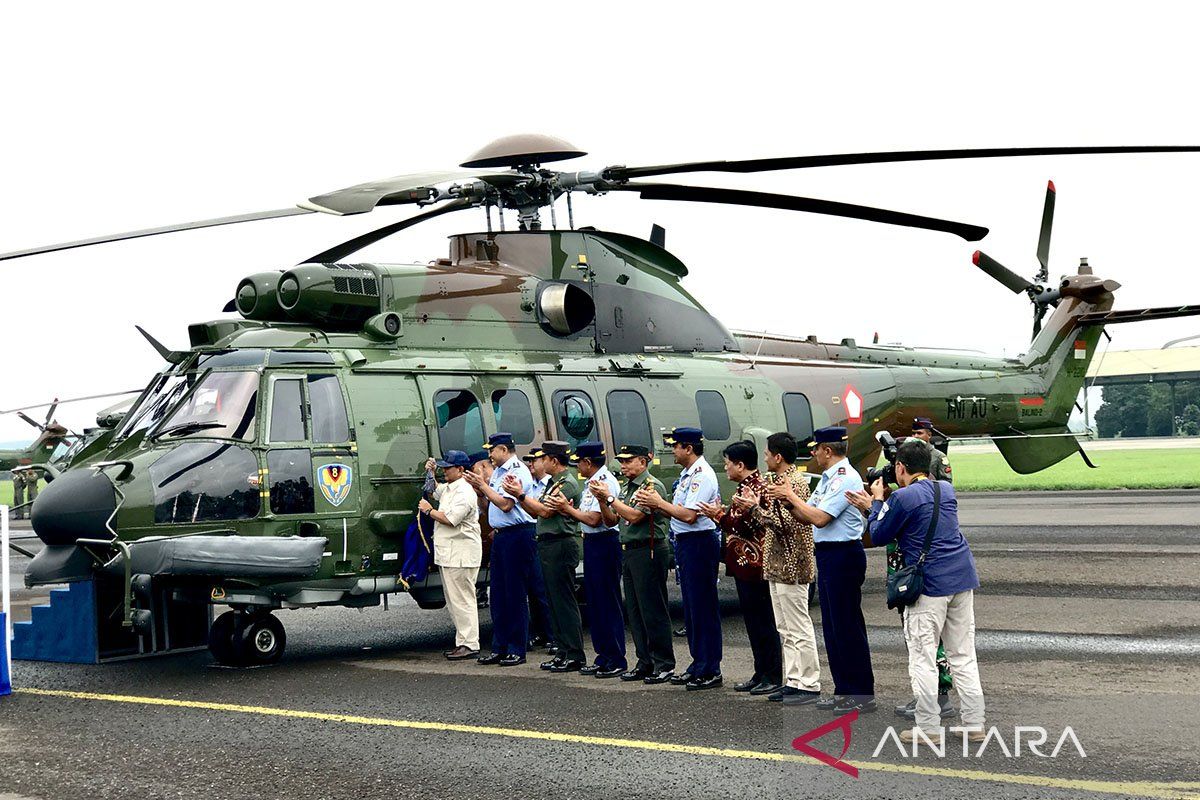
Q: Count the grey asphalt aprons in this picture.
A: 1